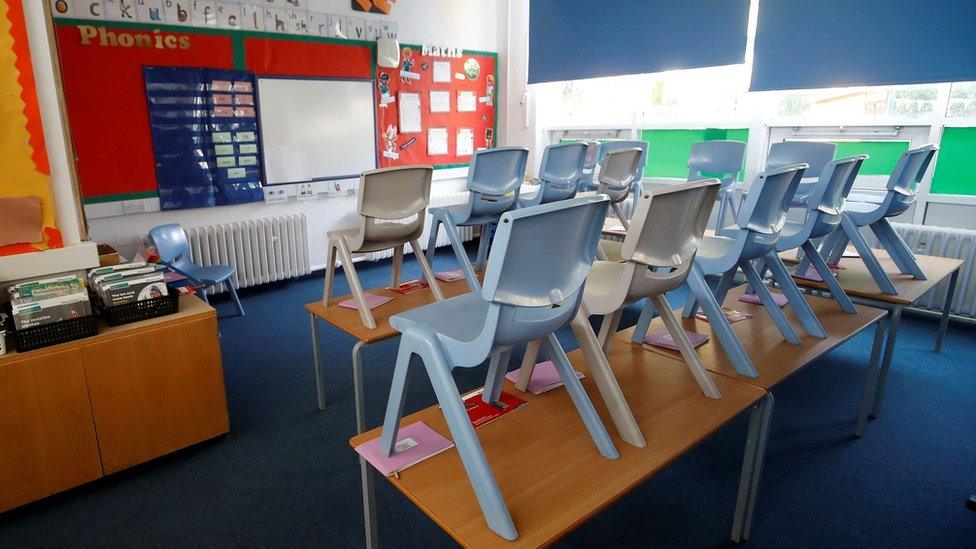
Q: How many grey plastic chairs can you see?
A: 3